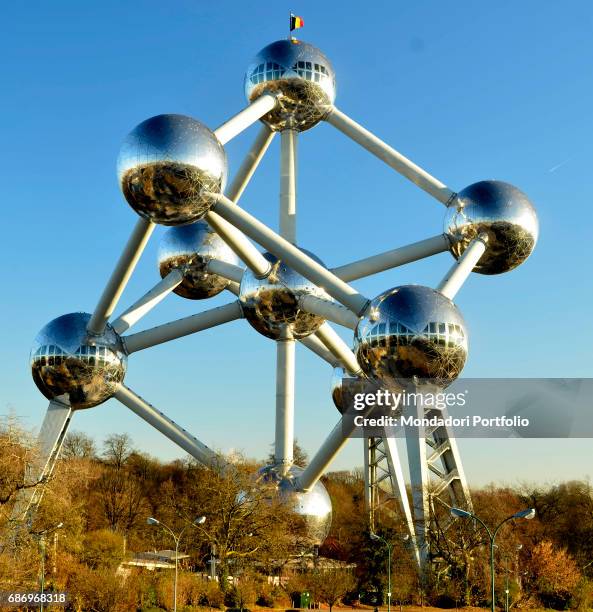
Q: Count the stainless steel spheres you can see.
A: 9